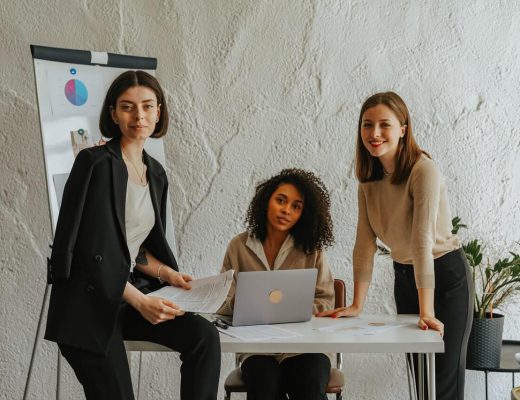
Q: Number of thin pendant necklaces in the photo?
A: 1